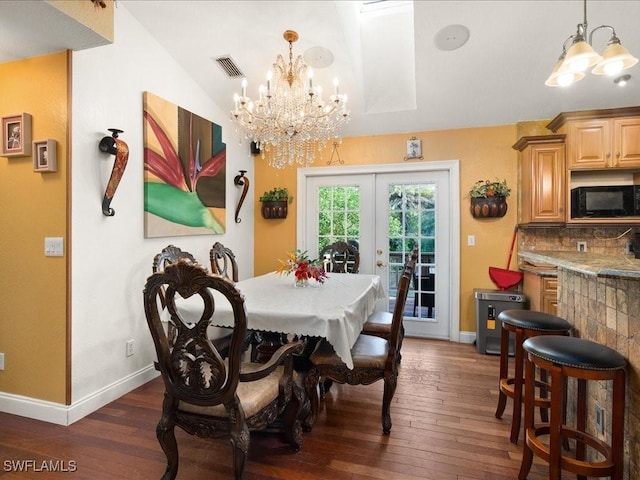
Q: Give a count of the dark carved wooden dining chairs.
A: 6